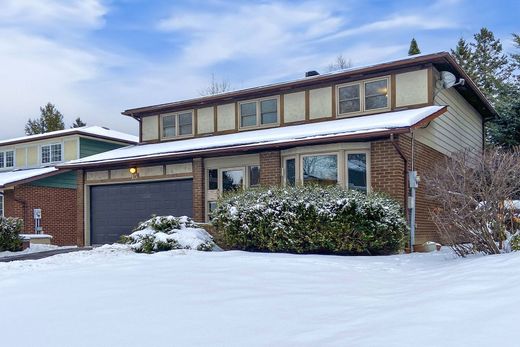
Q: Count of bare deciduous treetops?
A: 2